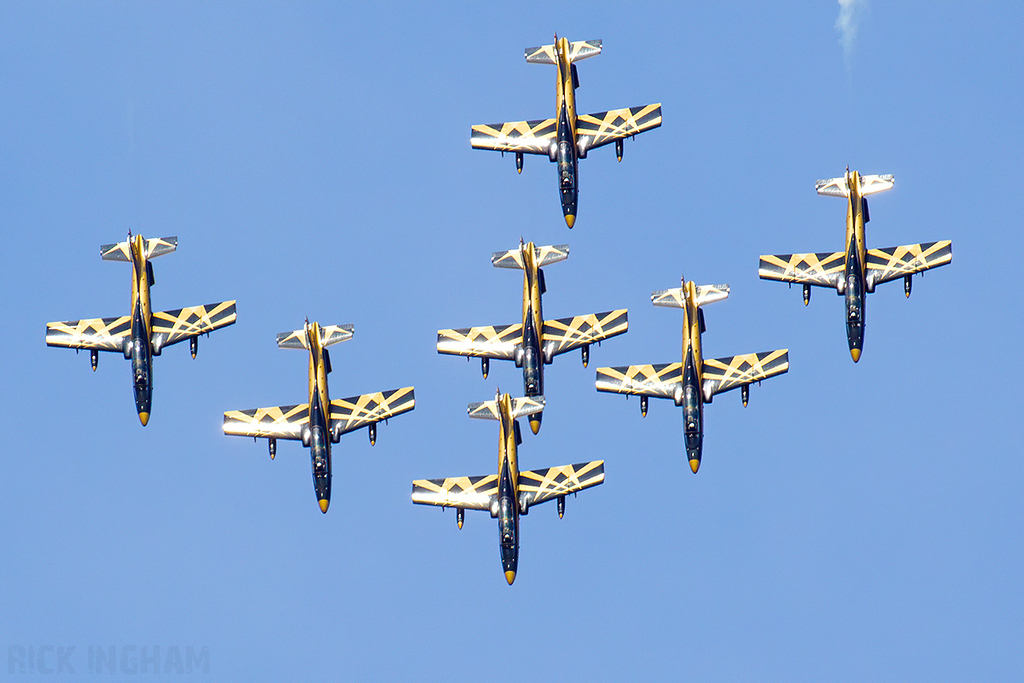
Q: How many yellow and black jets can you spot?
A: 7